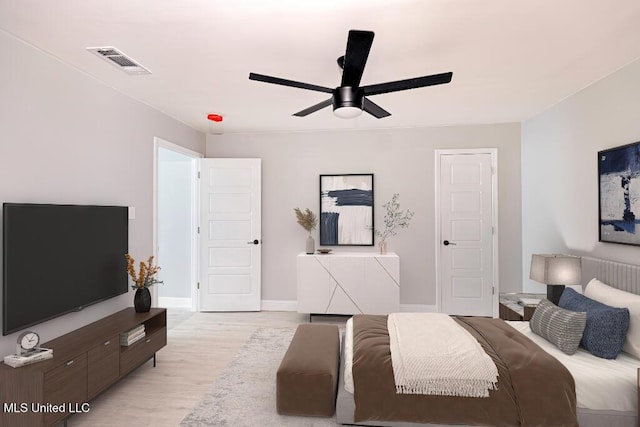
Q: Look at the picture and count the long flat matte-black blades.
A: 5